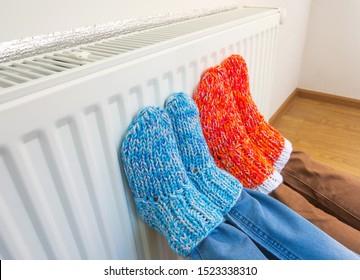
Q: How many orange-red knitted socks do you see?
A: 2